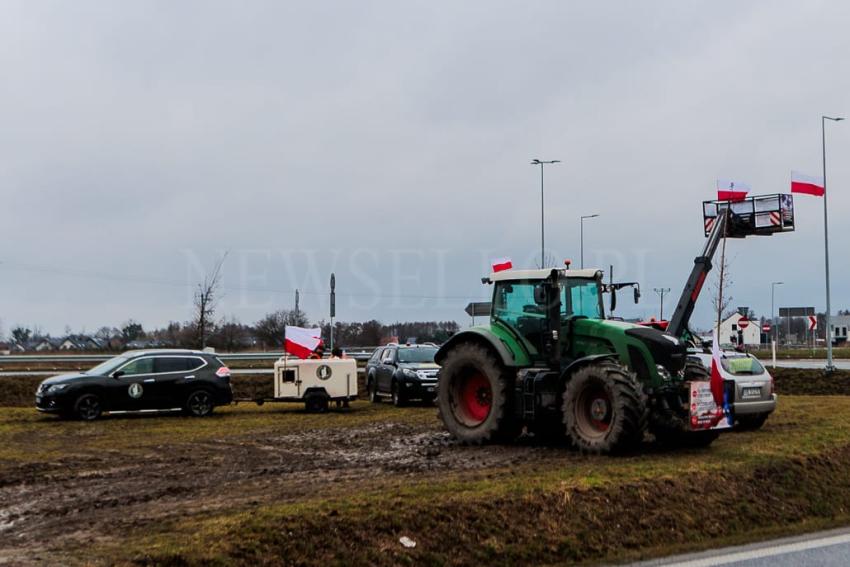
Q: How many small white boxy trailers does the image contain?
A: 1